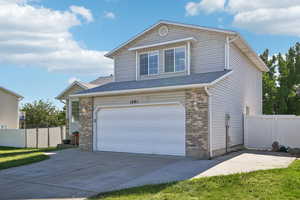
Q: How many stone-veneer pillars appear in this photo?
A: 2